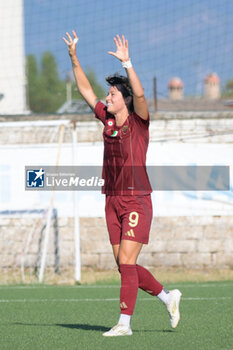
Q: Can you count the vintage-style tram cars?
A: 0